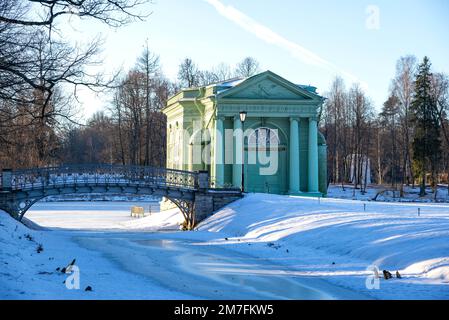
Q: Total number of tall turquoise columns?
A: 4